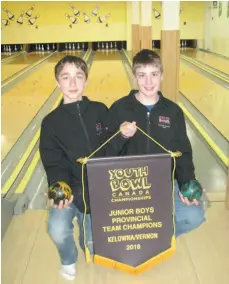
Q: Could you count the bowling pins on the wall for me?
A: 12